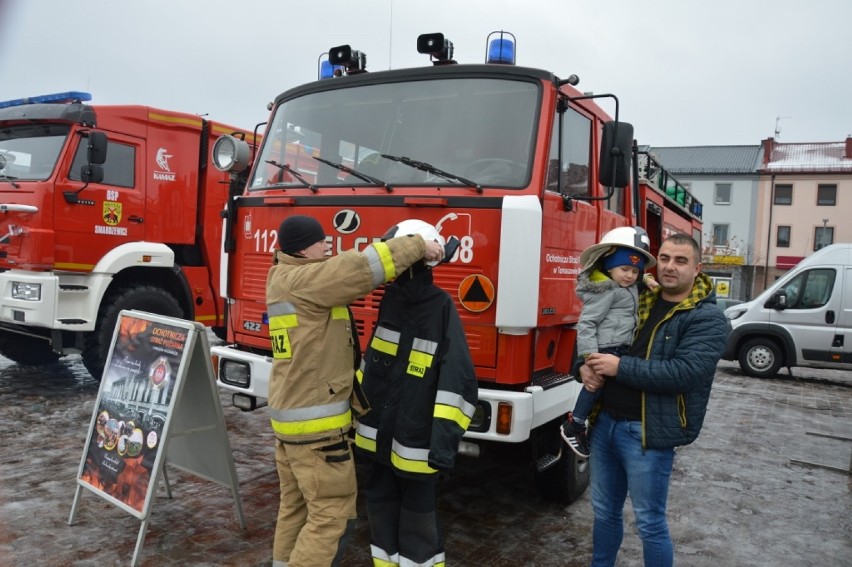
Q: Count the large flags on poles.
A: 0